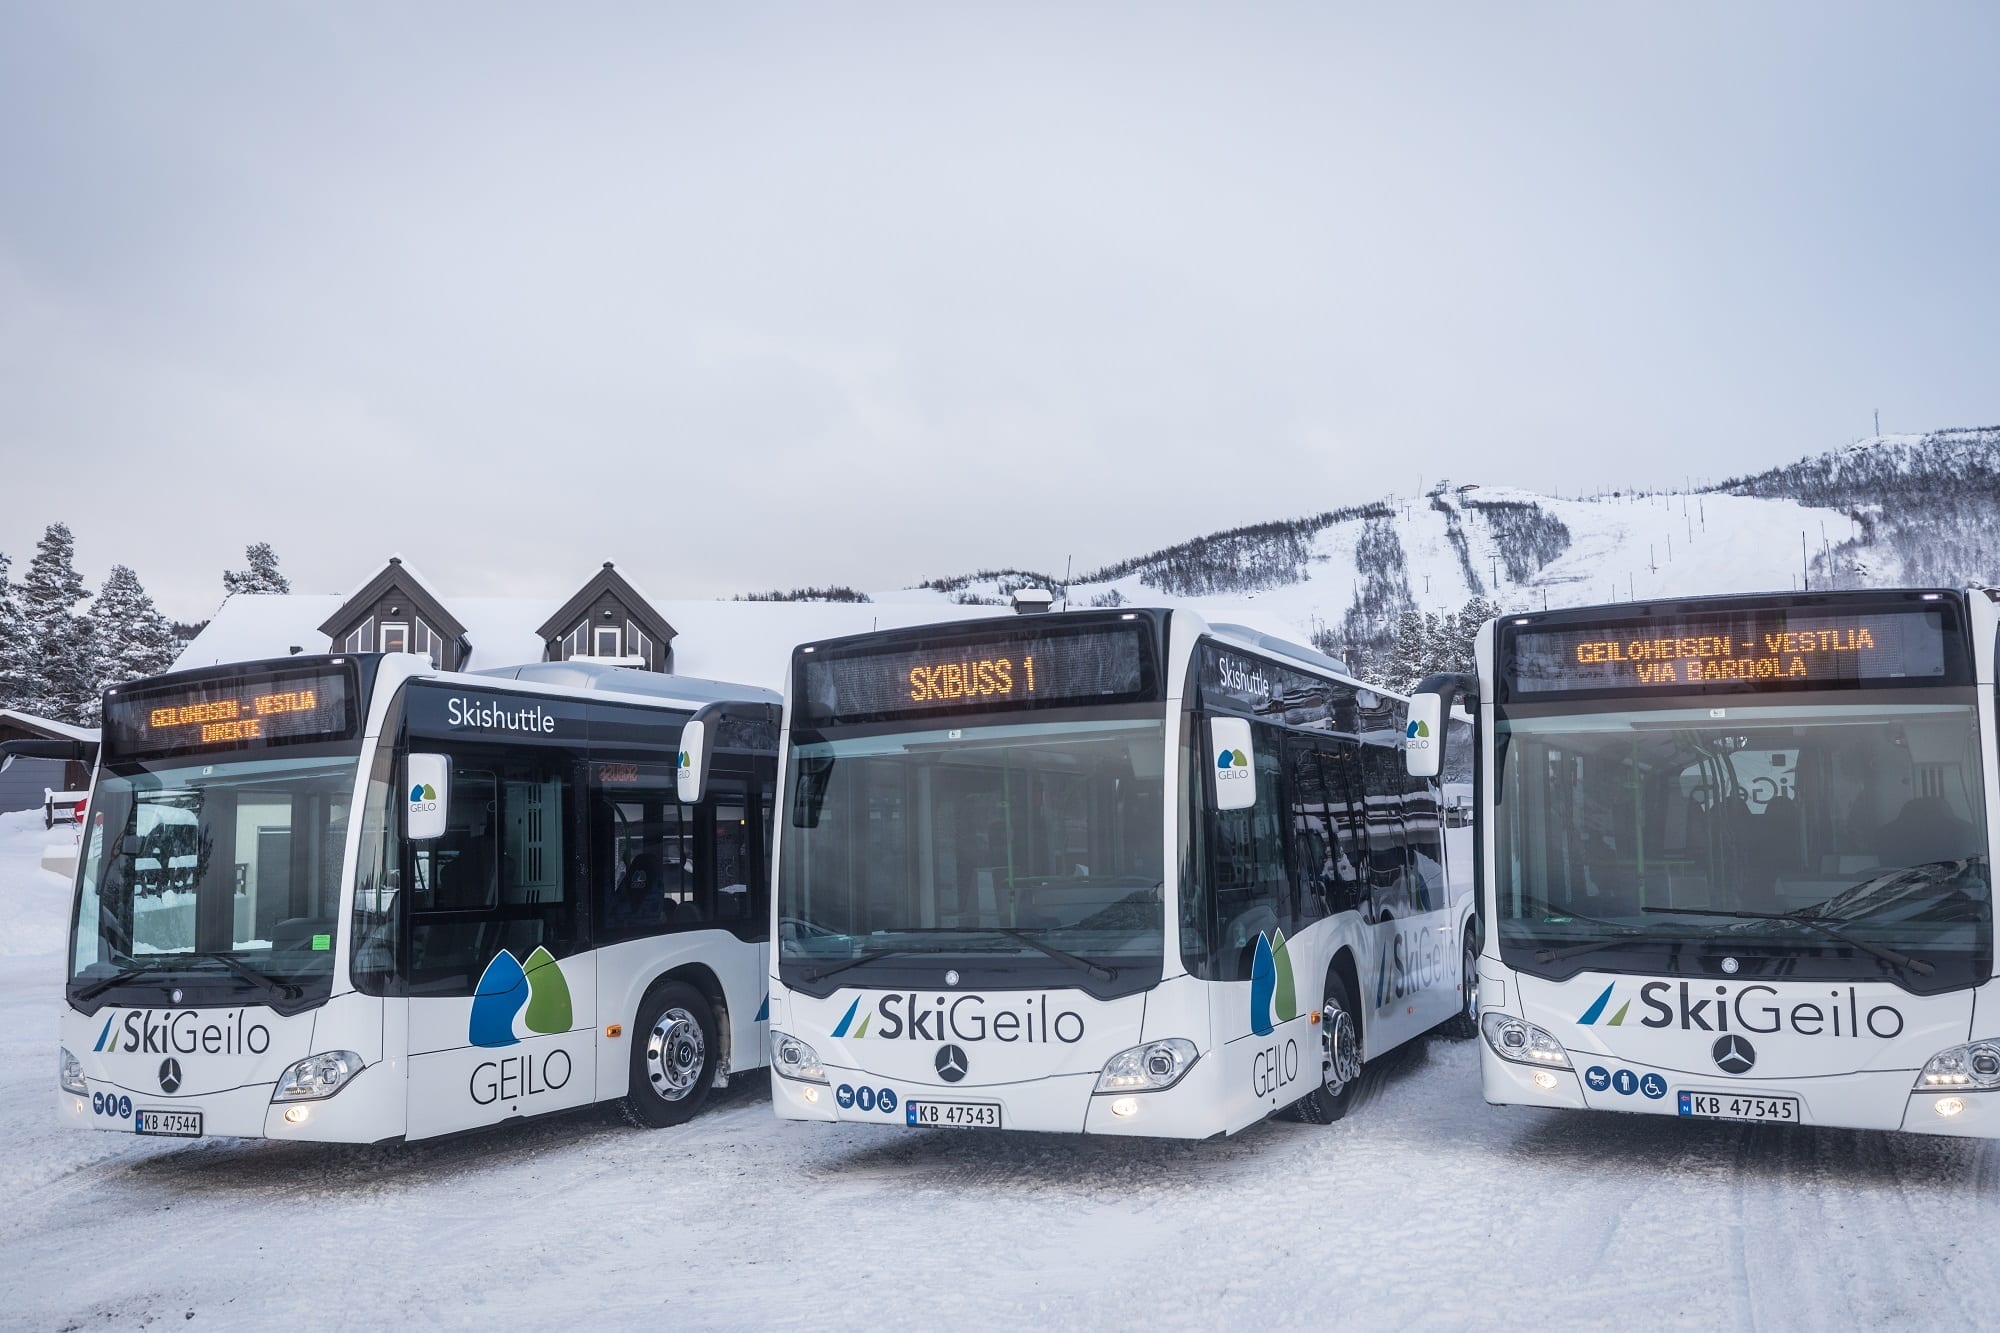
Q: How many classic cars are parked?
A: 0